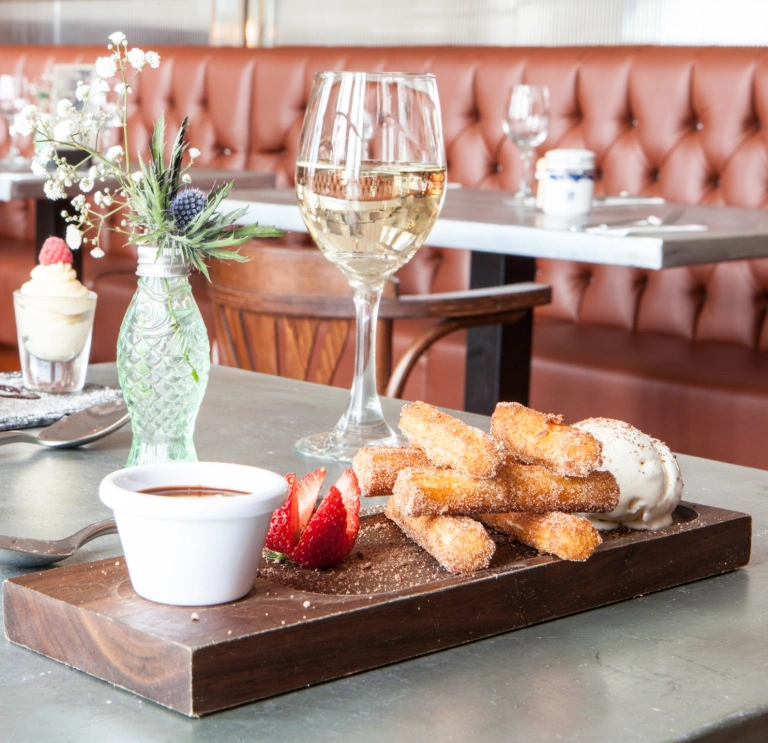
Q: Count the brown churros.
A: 6